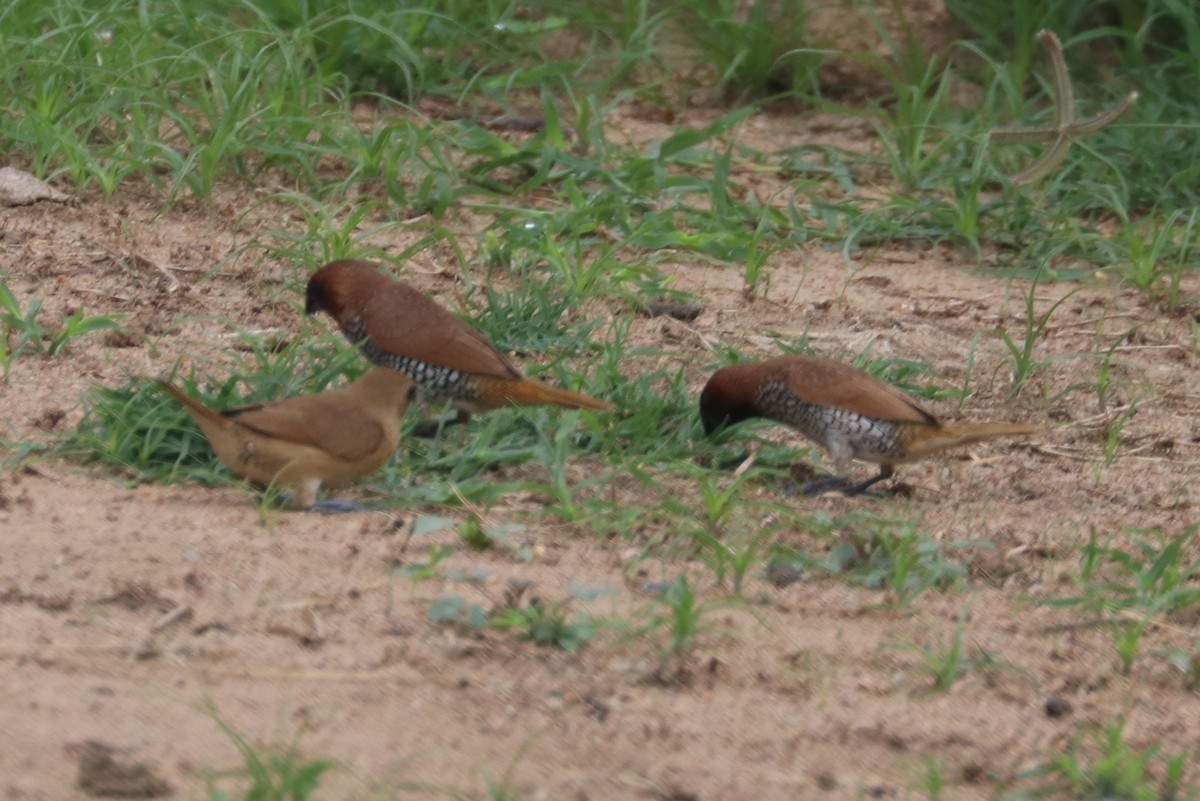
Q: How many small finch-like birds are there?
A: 3